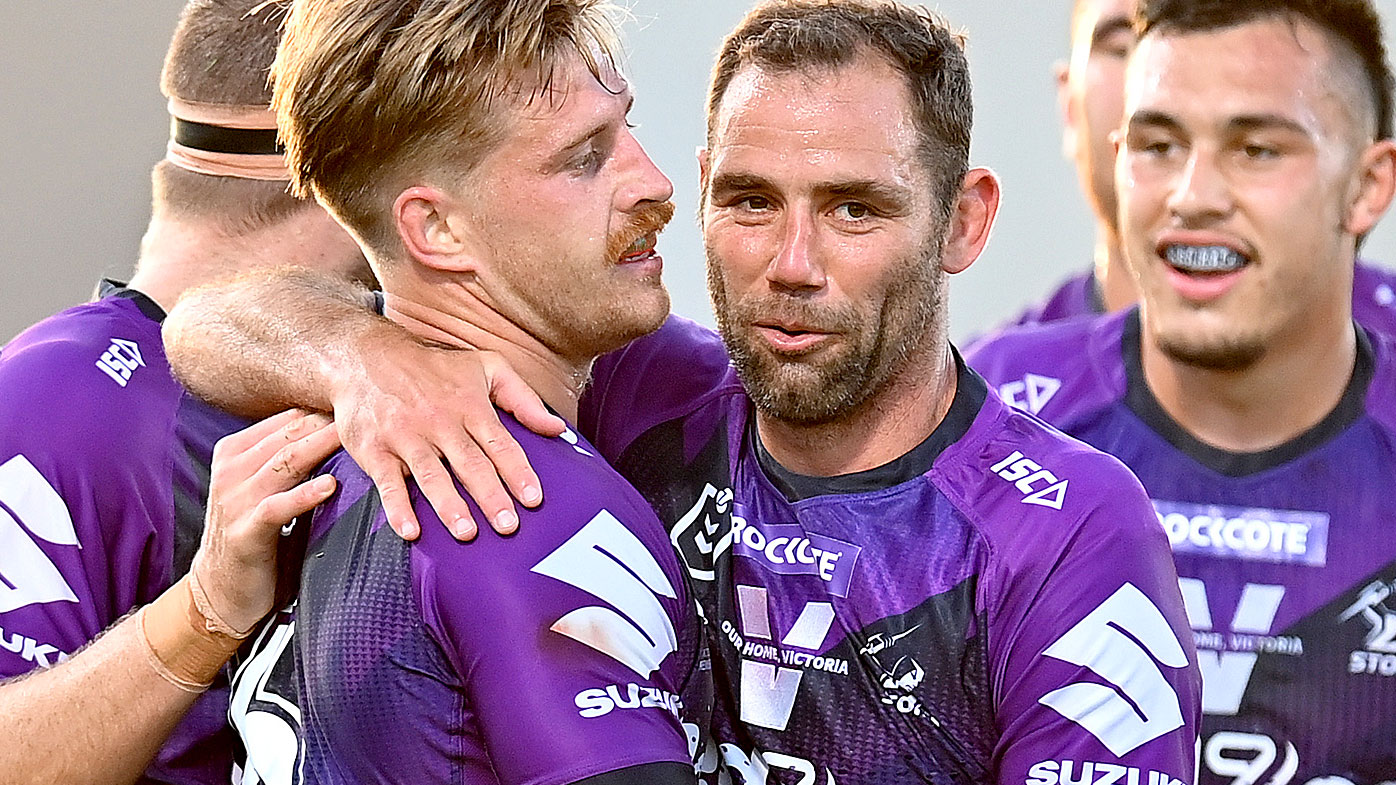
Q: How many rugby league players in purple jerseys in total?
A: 5